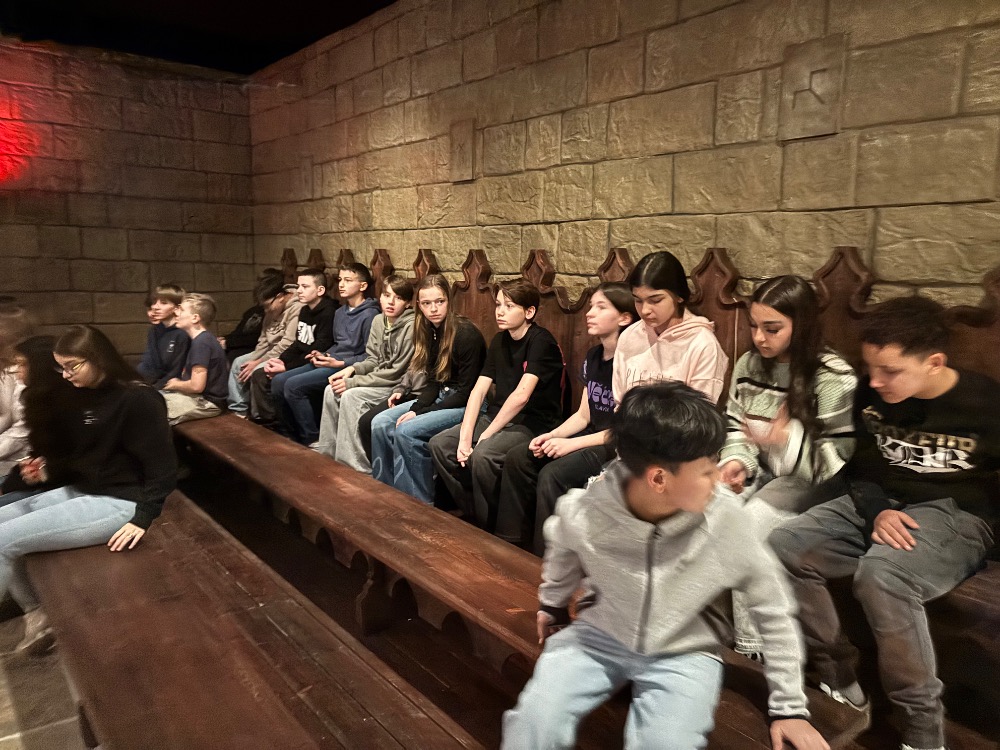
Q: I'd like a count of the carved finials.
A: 11